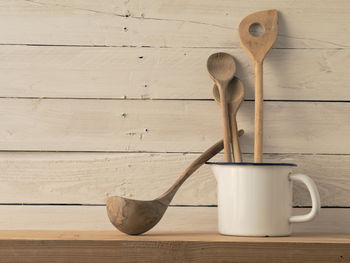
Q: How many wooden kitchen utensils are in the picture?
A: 4